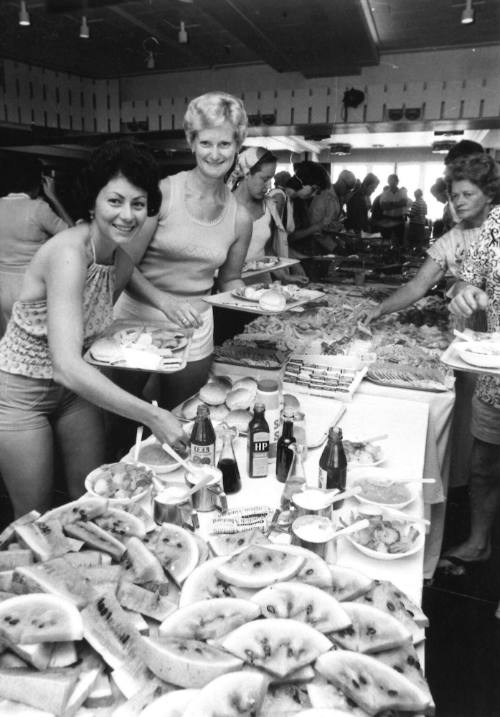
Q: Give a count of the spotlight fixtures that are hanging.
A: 5